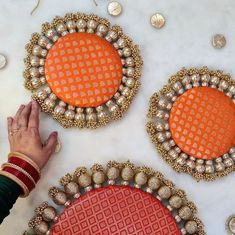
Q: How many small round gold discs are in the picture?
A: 6